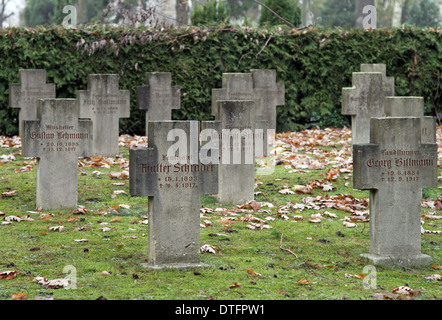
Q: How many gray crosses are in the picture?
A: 12